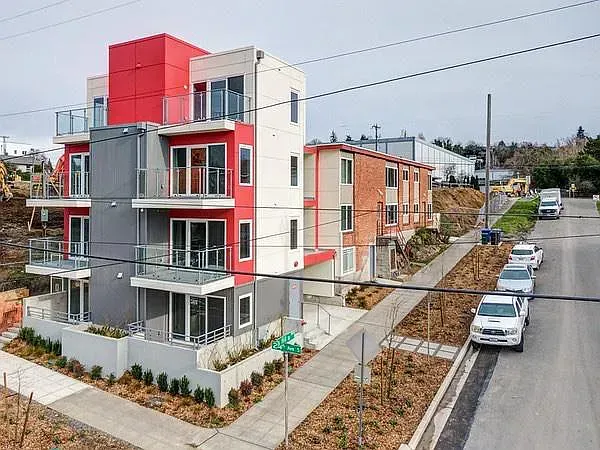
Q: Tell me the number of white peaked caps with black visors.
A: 0